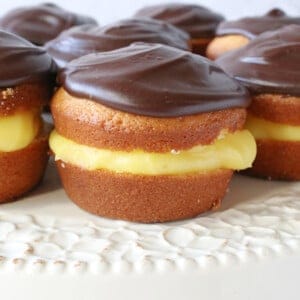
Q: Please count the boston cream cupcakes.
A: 7